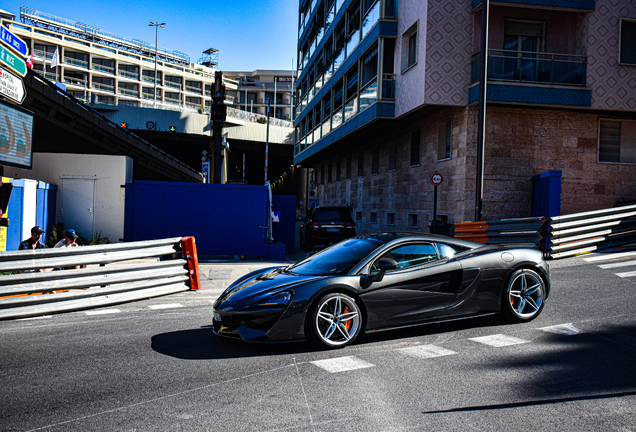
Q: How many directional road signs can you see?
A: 3